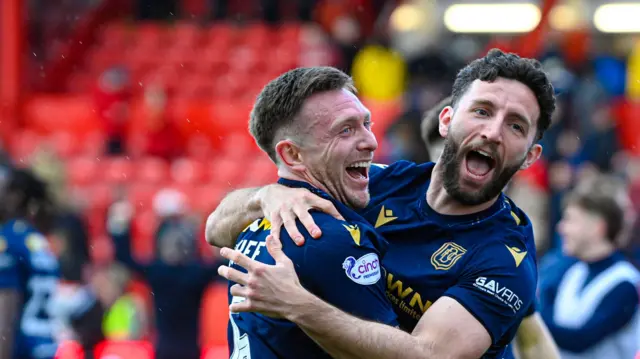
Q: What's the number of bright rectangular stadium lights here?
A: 2